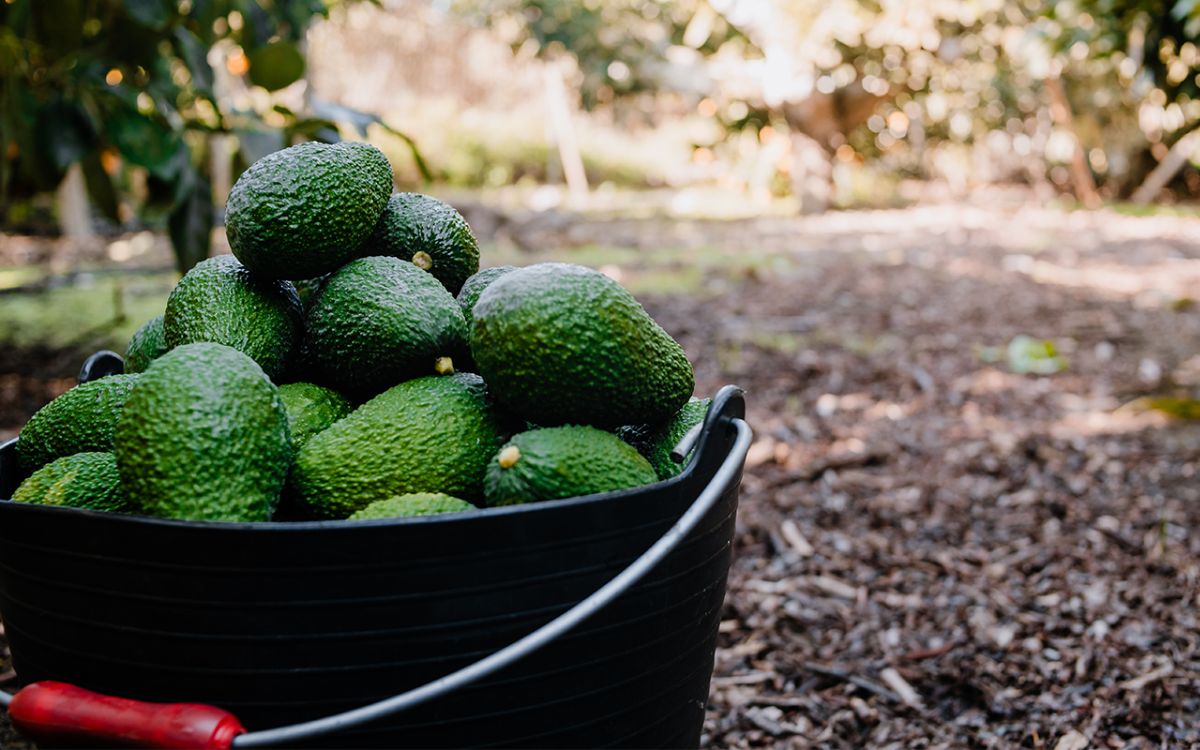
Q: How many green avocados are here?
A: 15